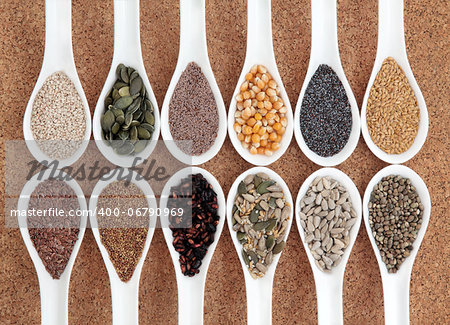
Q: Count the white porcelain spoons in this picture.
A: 12